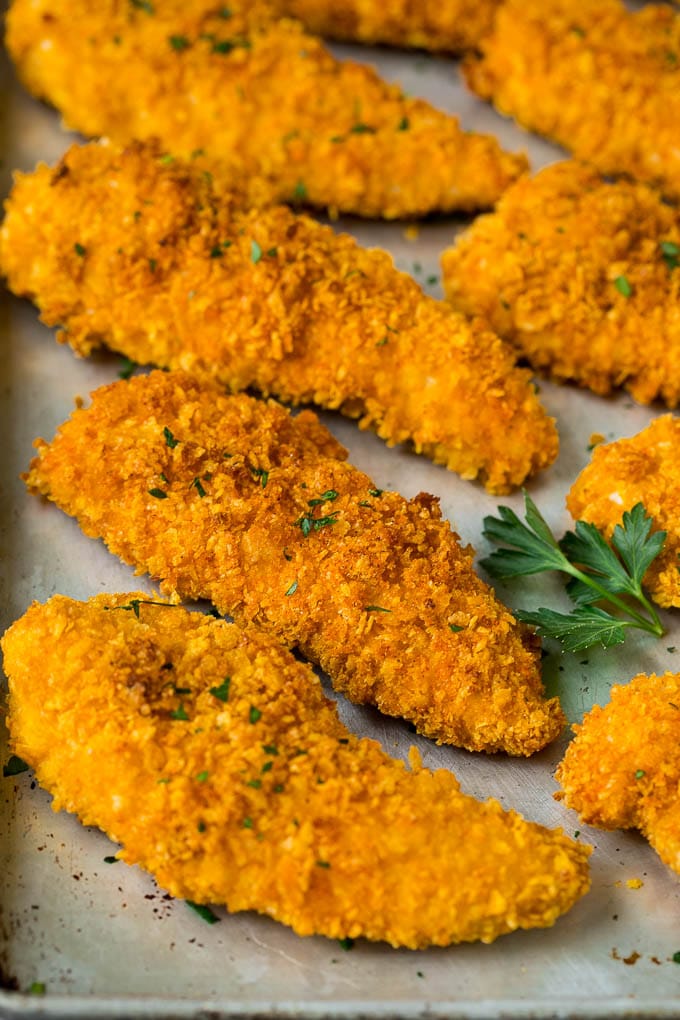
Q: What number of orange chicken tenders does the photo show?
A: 9